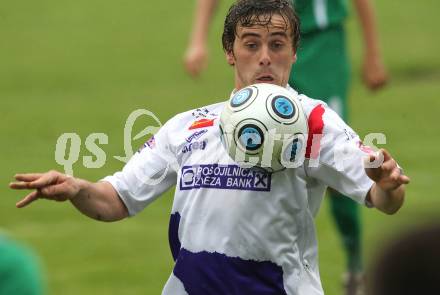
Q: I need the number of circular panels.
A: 4